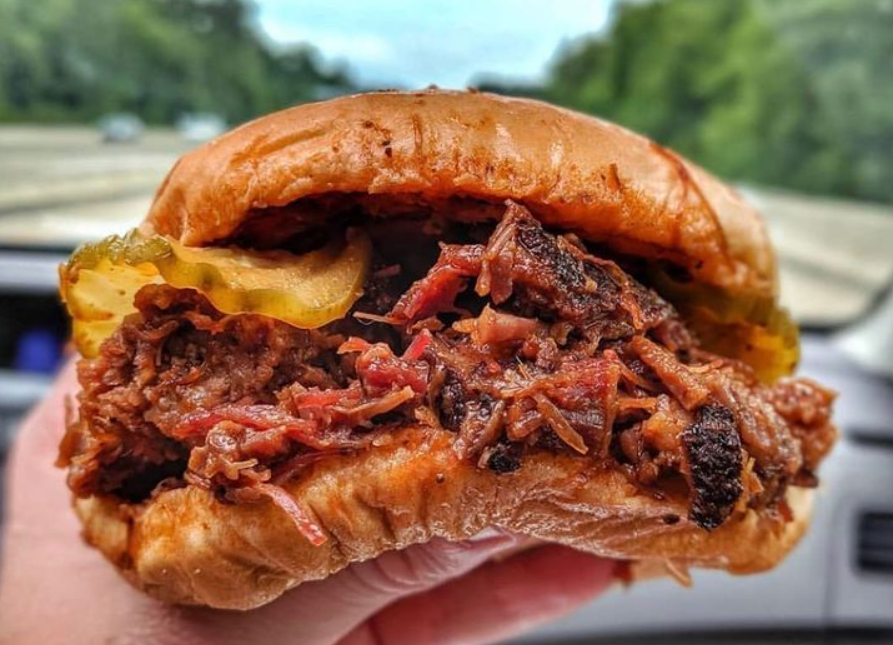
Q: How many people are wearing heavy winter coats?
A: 0